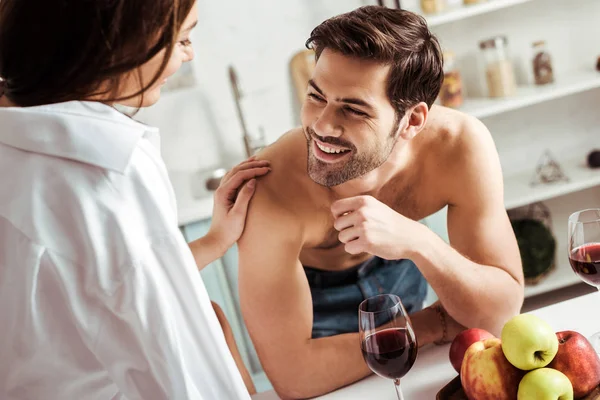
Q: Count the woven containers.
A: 0